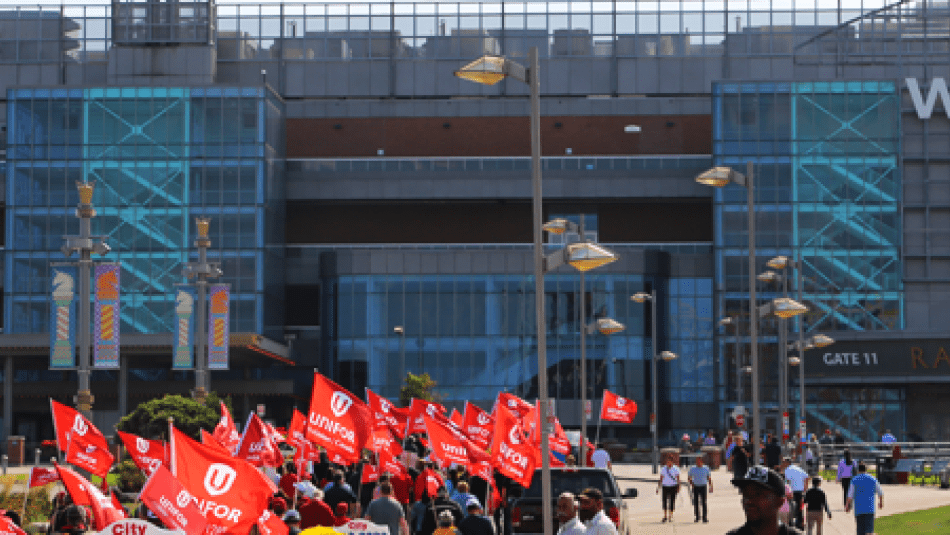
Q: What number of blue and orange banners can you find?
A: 4